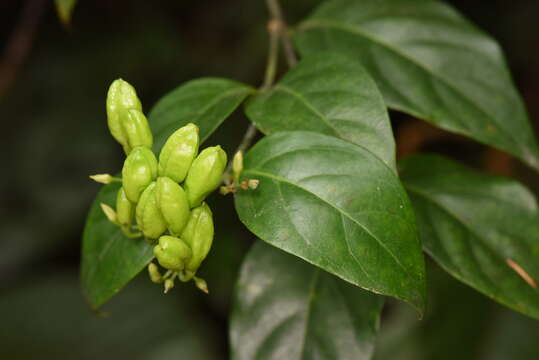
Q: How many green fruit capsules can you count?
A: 10